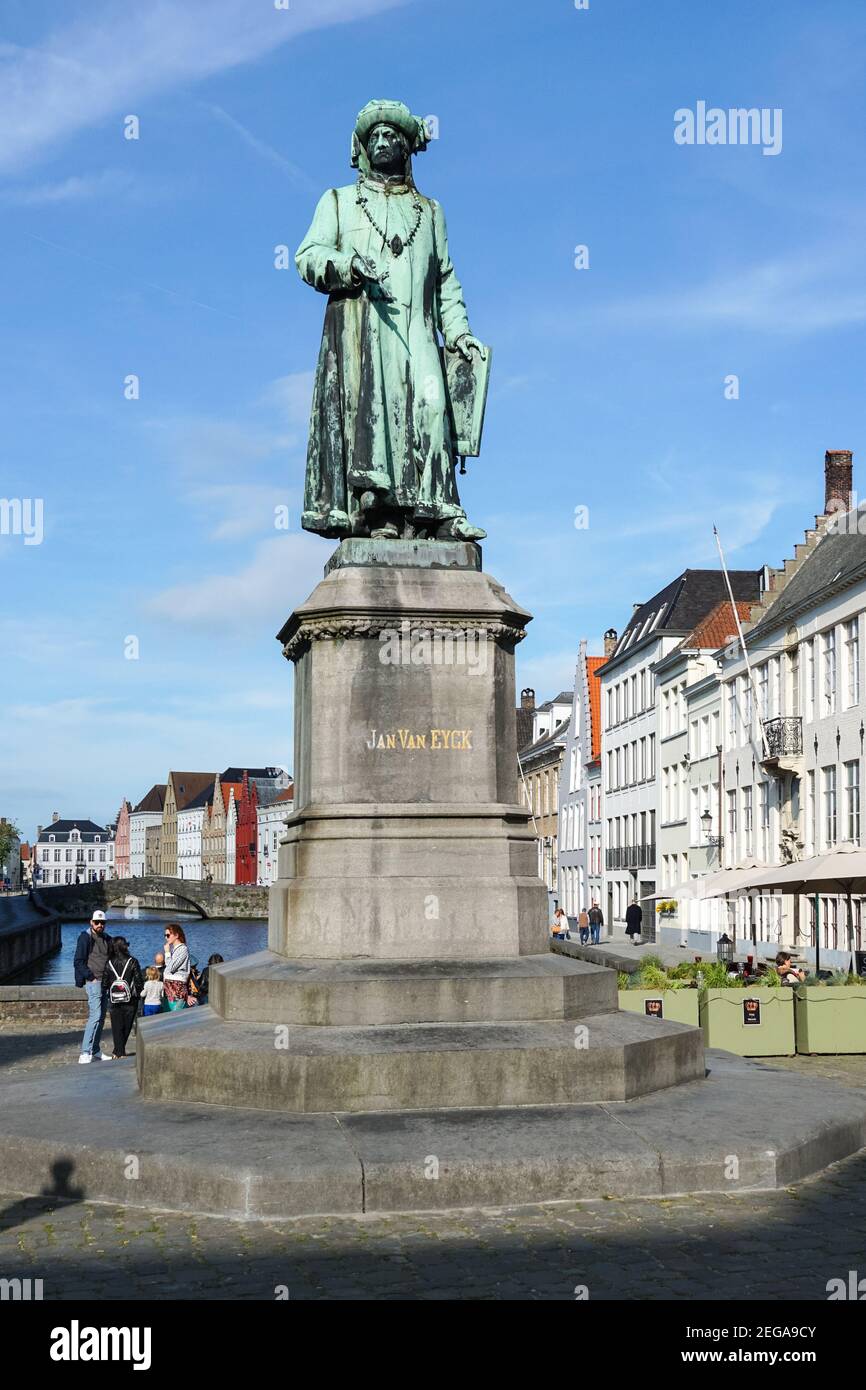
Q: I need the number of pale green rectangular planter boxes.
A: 3